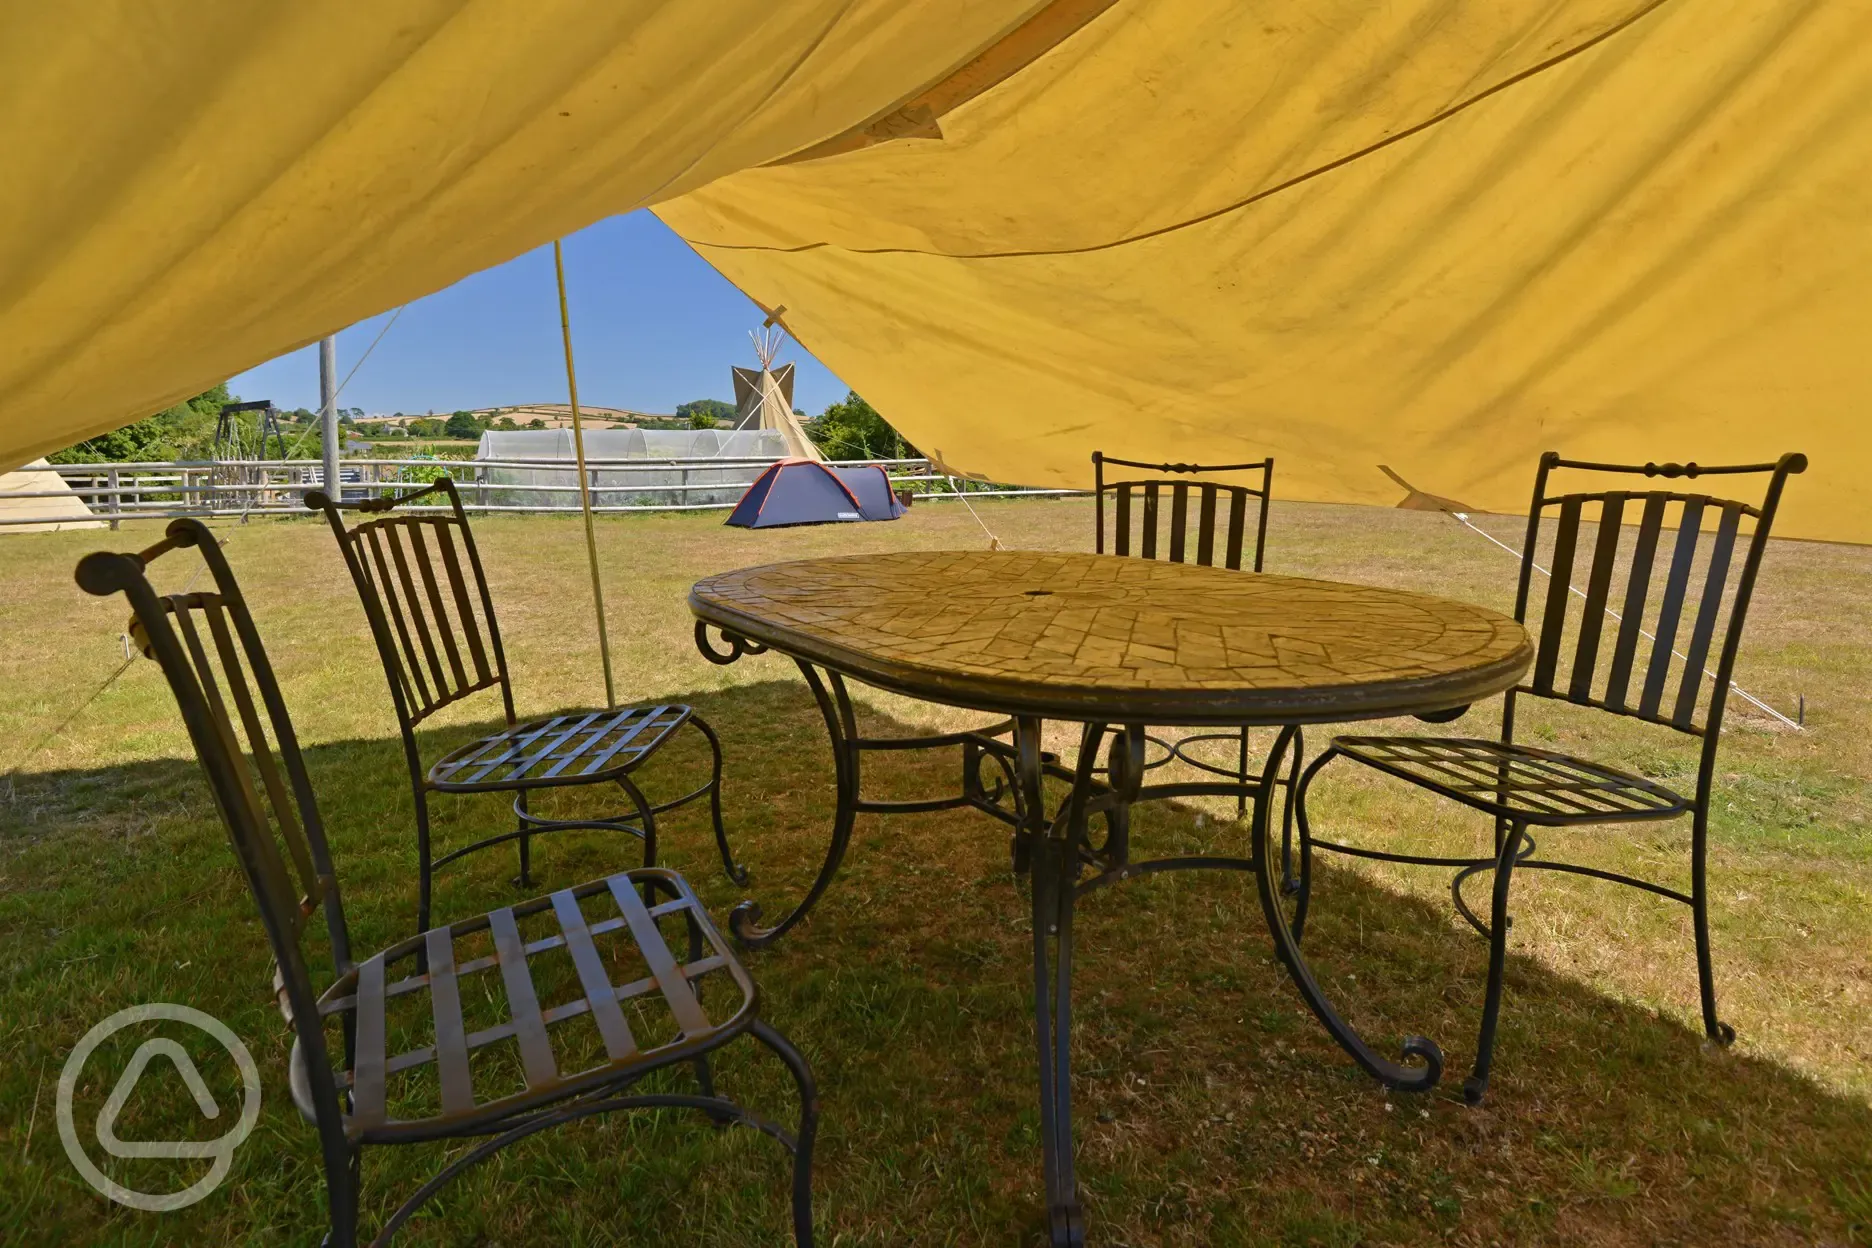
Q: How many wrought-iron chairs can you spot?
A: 4